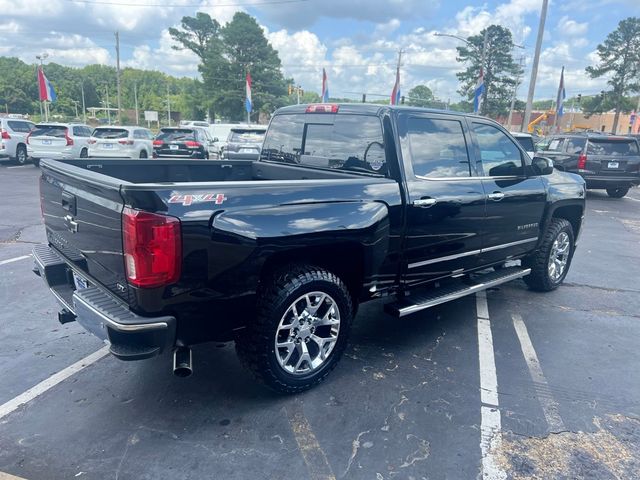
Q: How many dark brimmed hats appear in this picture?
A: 0